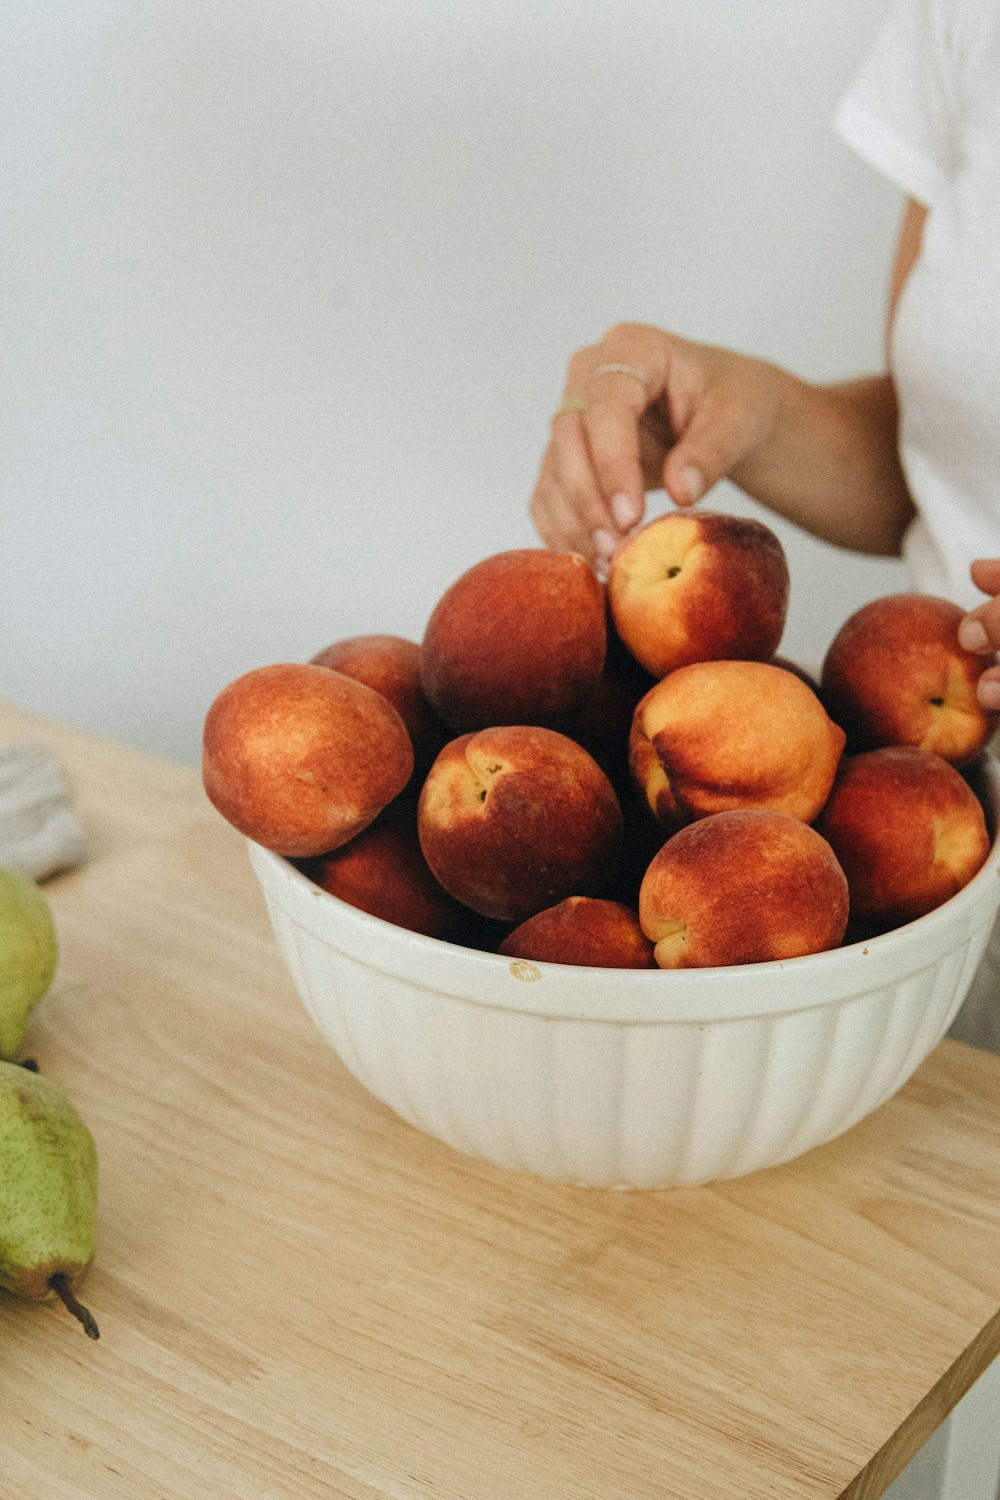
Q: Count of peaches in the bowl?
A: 12